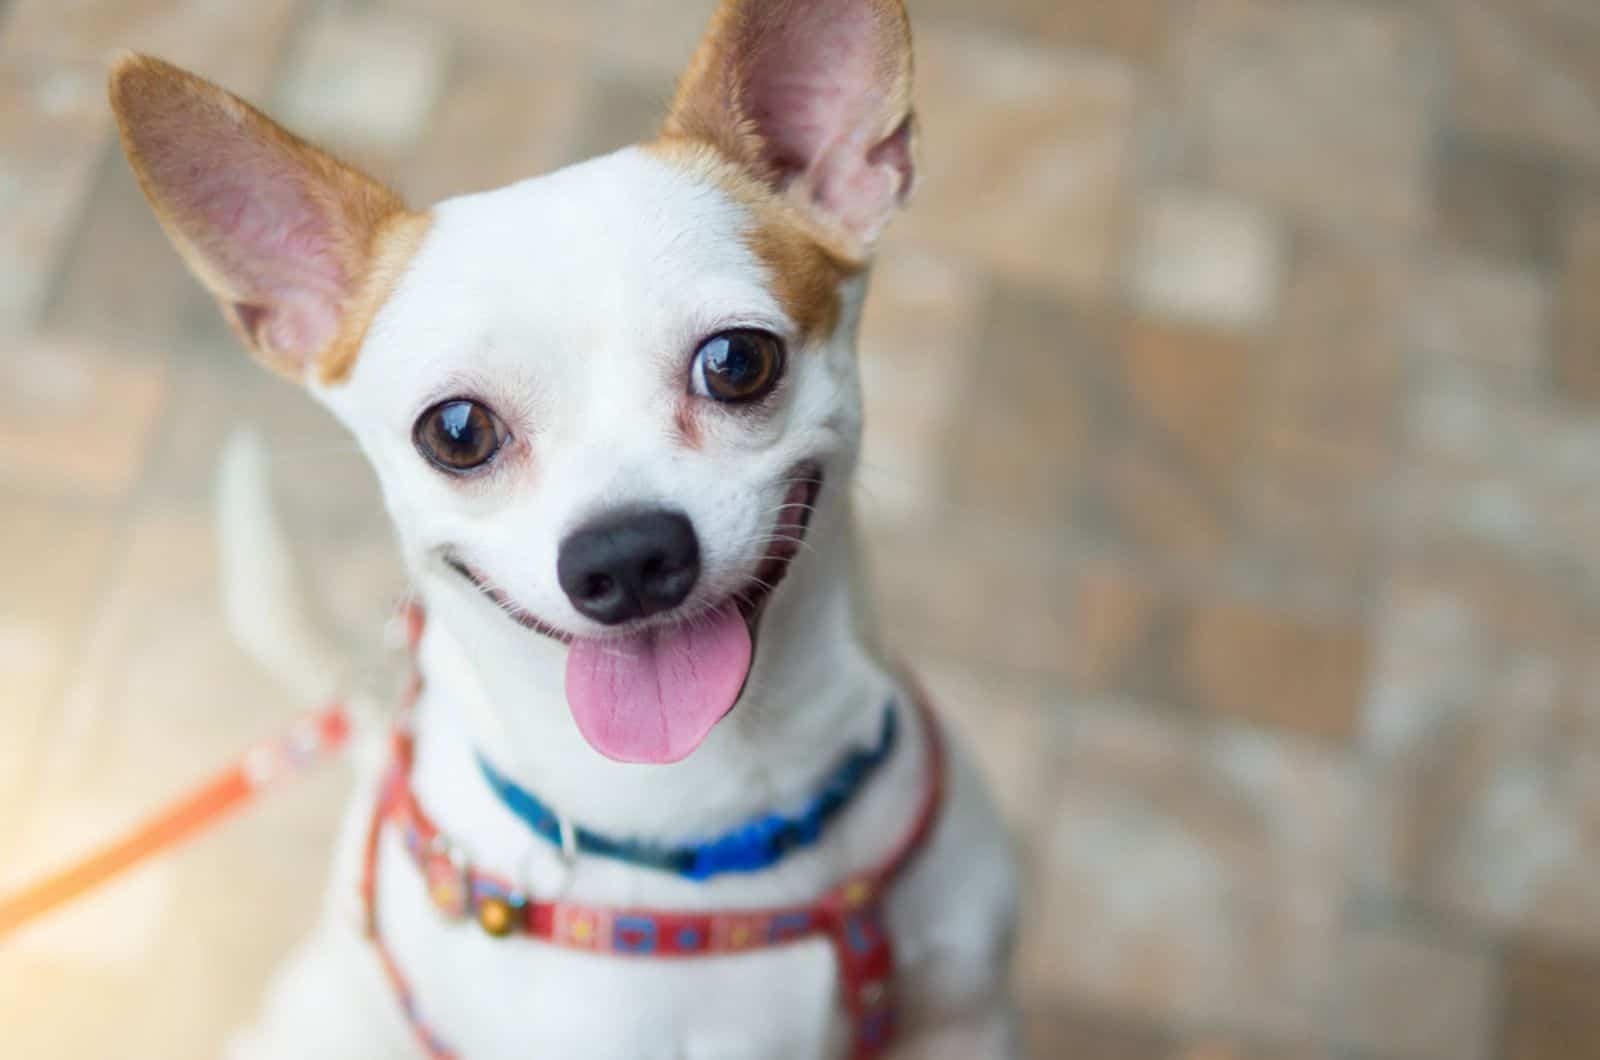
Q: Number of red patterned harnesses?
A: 1